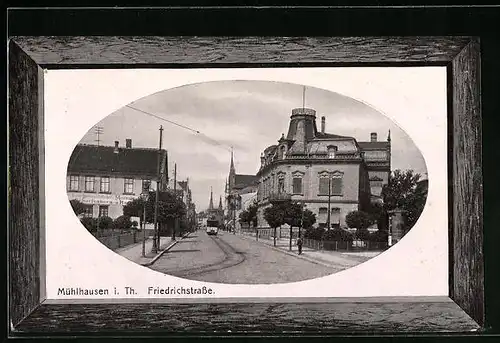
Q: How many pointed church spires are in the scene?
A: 3